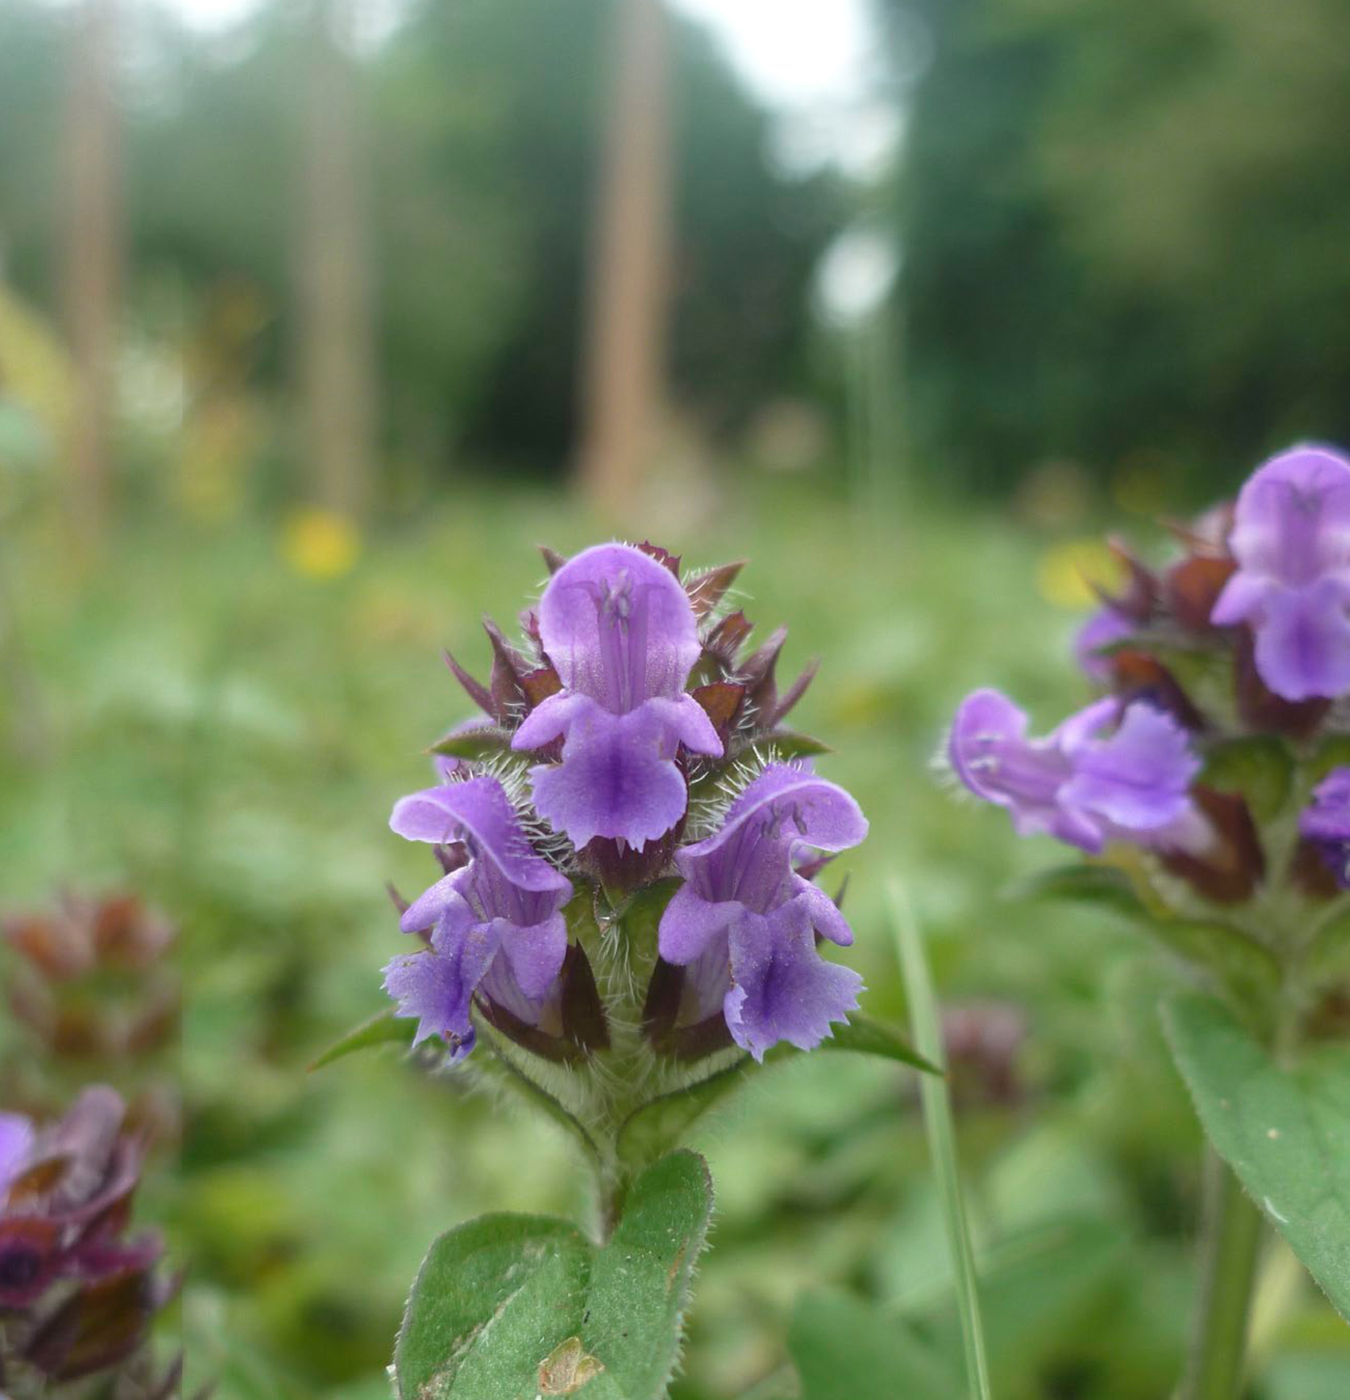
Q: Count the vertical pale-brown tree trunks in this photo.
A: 3